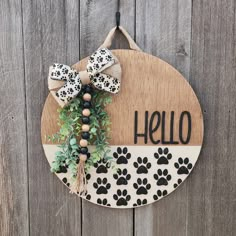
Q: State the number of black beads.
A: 5